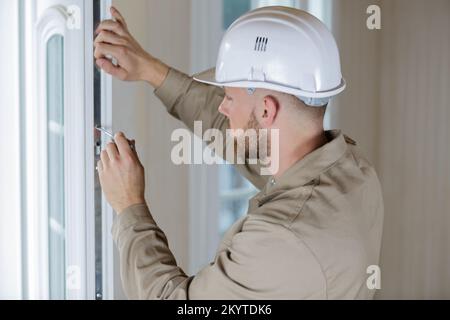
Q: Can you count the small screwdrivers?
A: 1